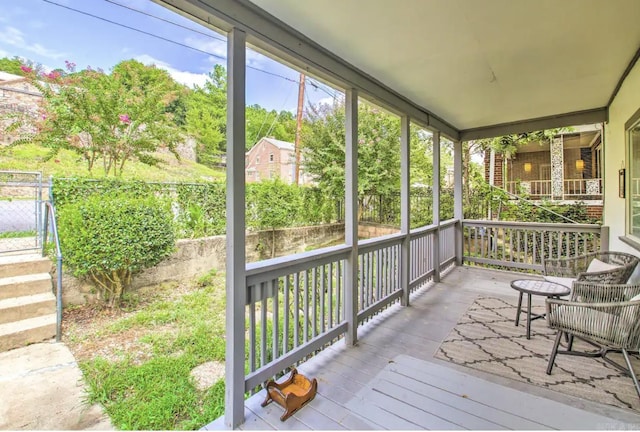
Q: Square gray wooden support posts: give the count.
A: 5